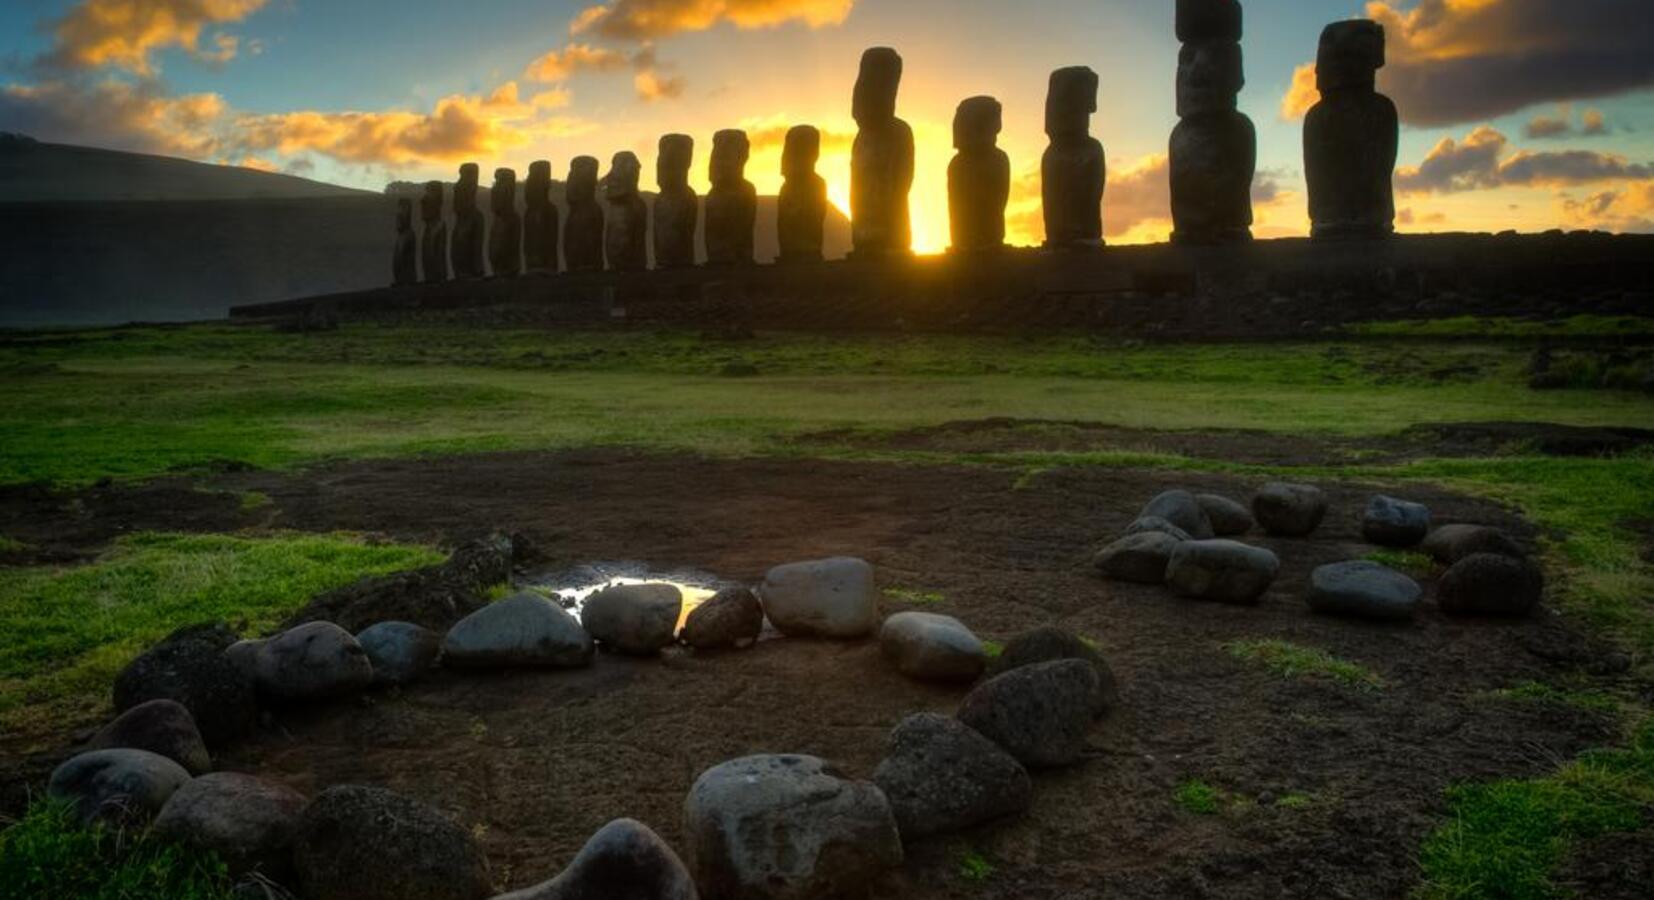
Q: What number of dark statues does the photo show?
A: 15